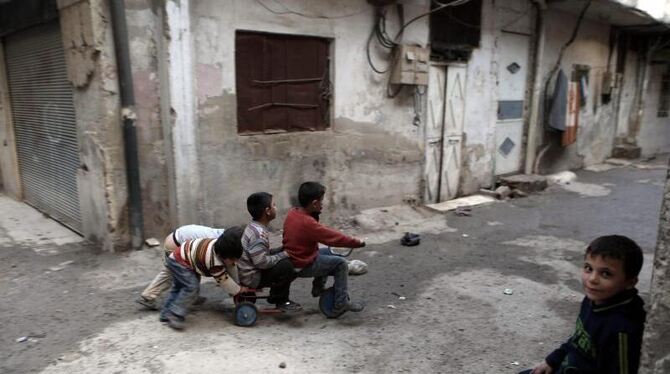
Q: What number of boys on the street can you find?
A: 5